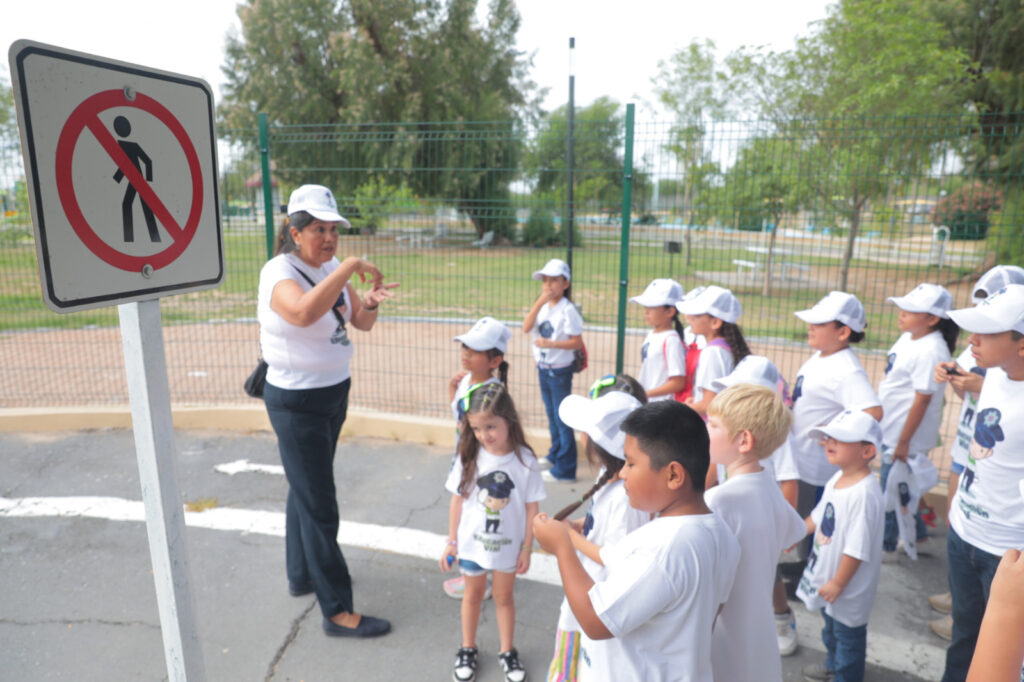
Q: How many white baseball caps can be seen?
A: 13